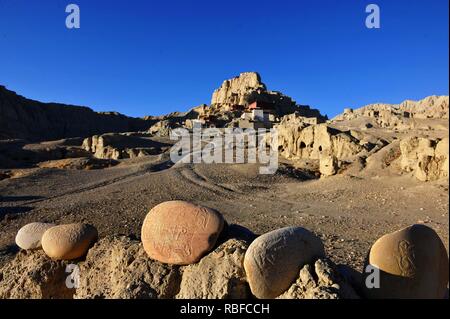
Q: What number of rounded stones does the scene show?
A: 5